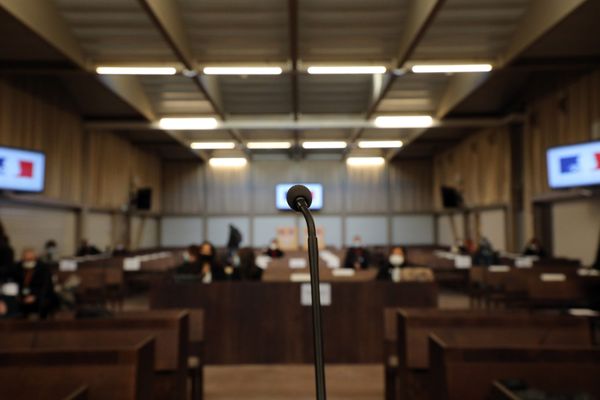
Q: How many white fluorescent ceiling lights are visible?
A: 12